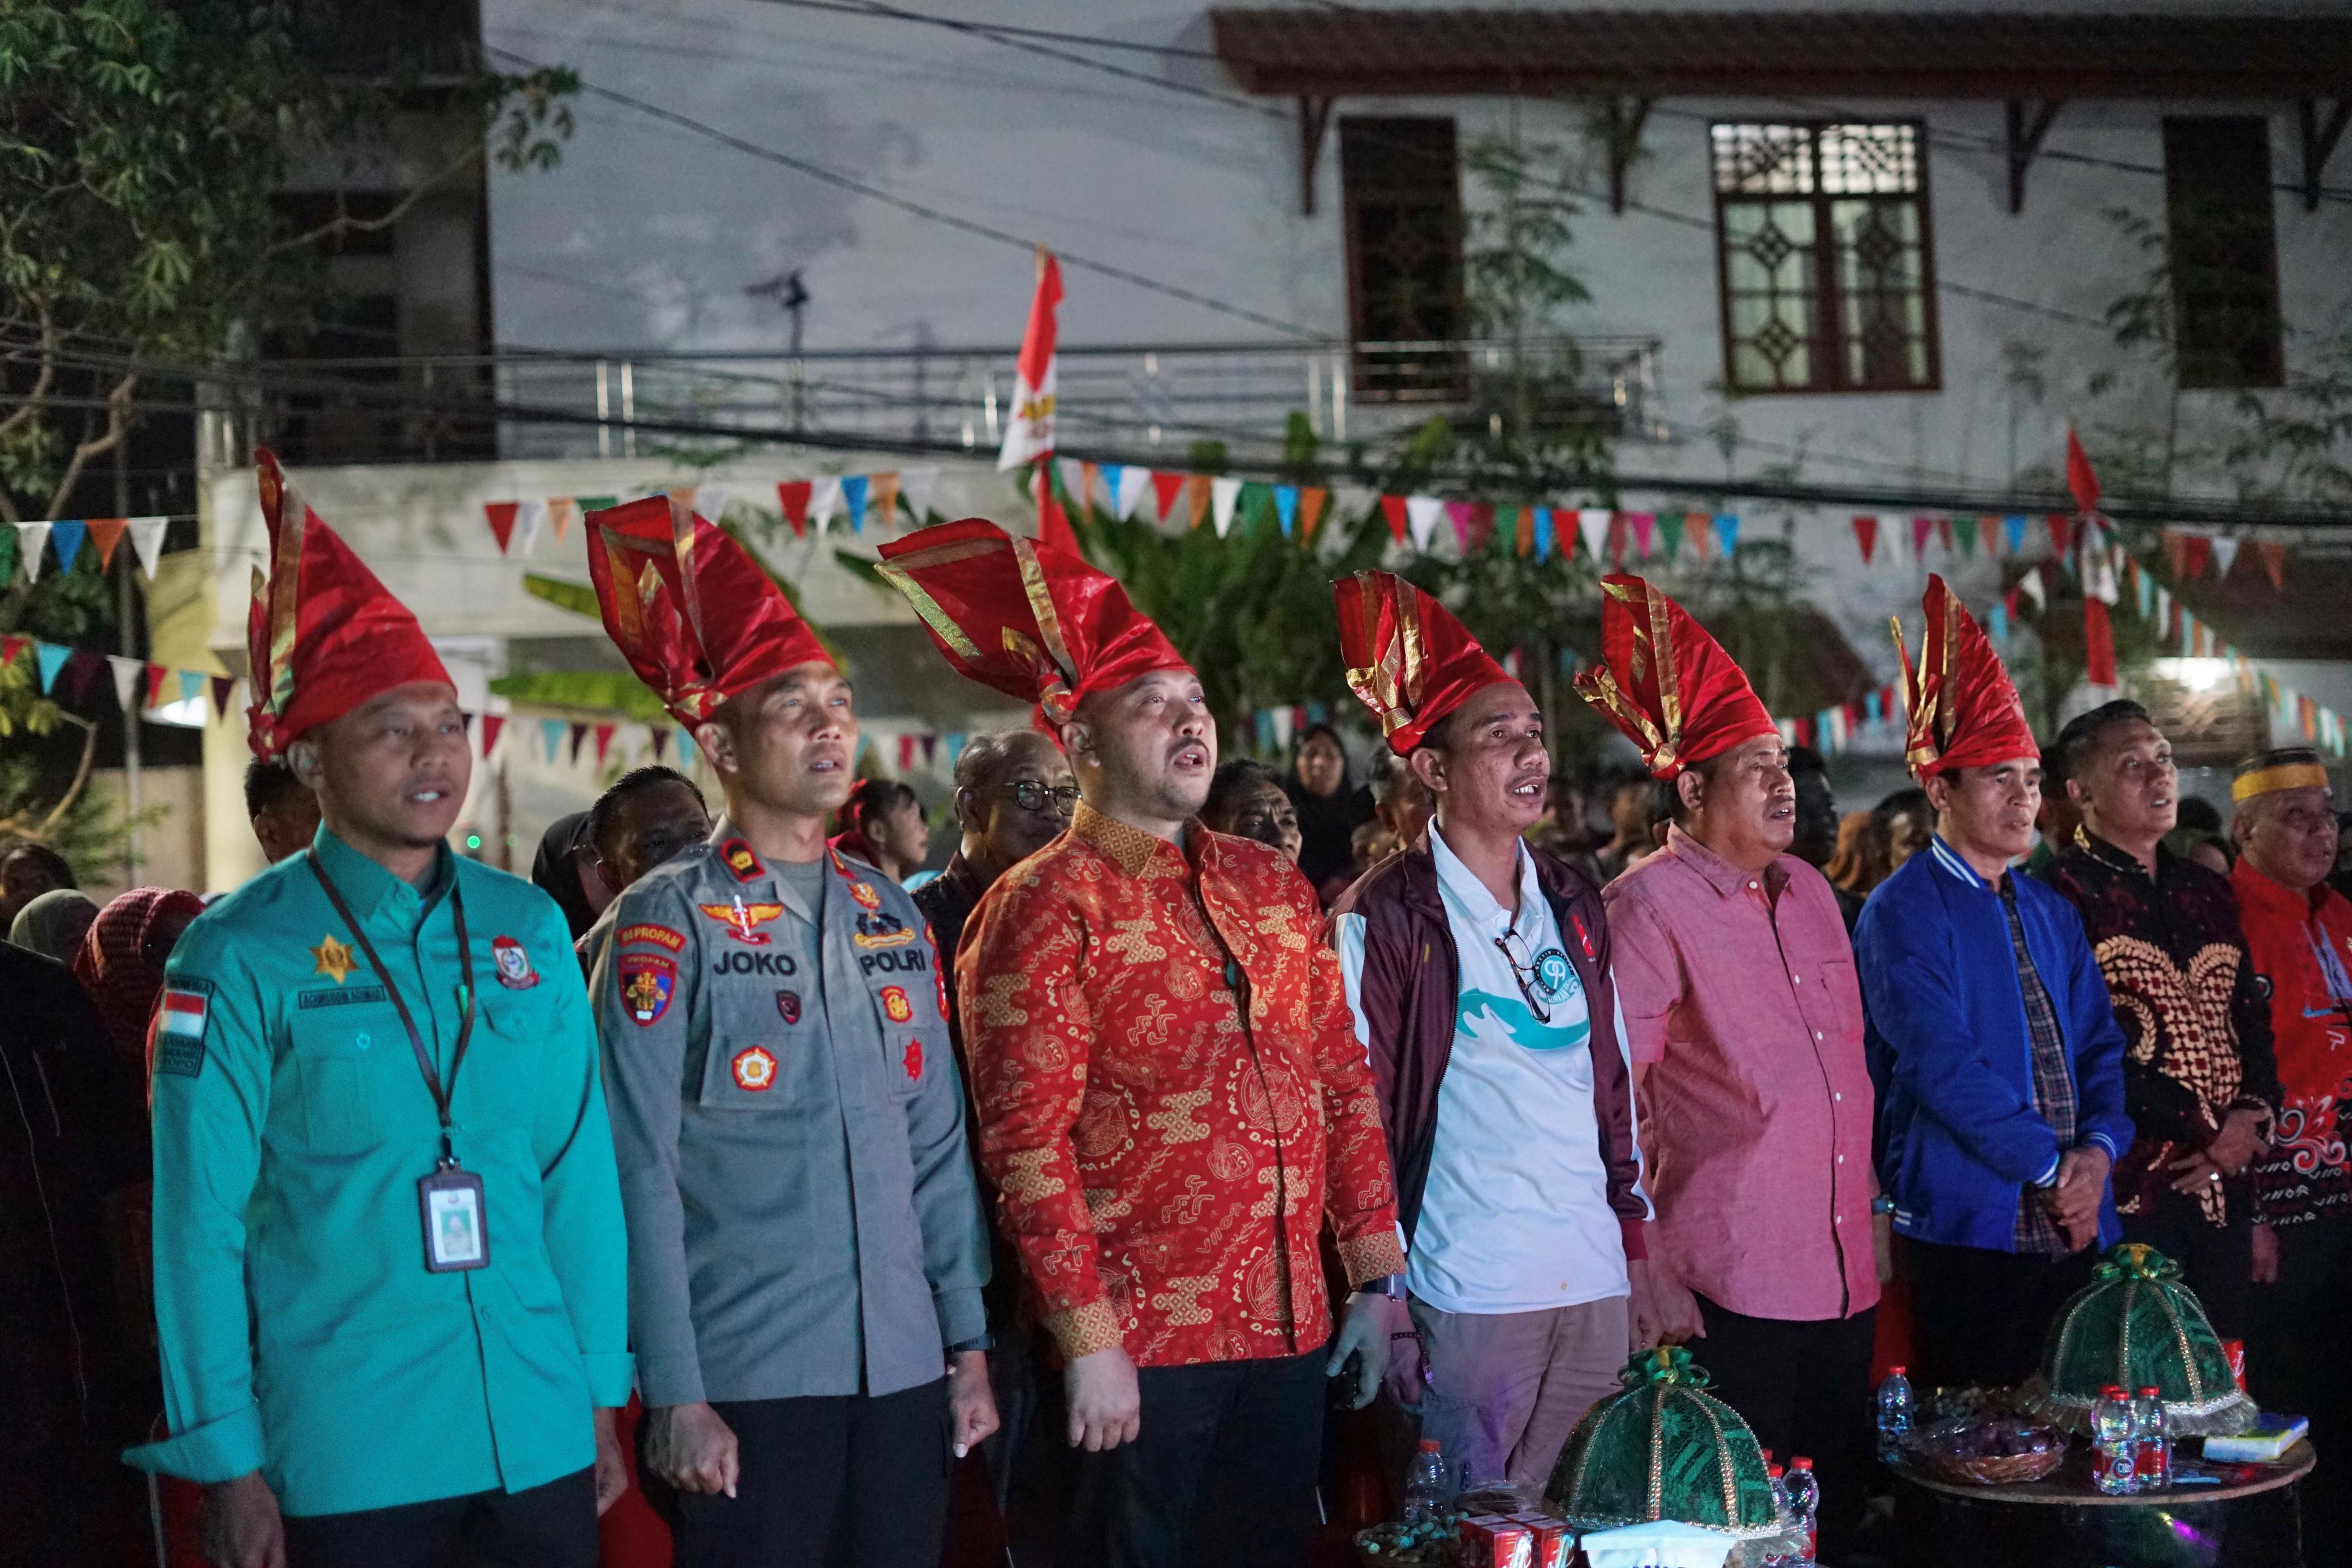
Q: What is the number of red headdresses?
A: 6